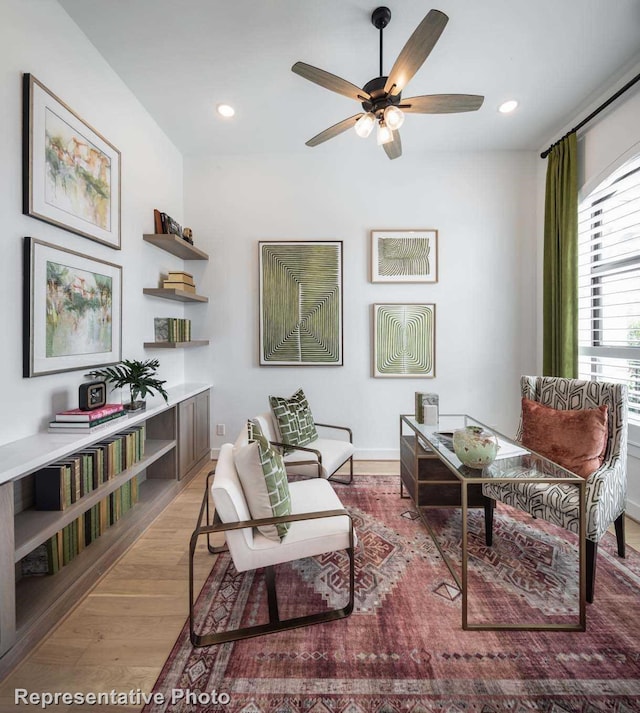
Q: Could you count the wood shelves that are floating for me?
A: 3